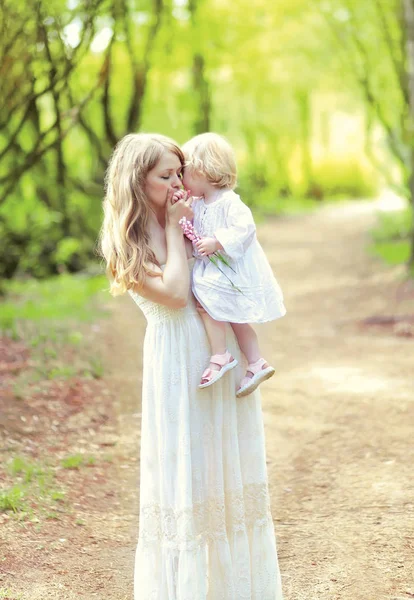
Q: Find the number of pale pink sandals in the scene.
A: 2